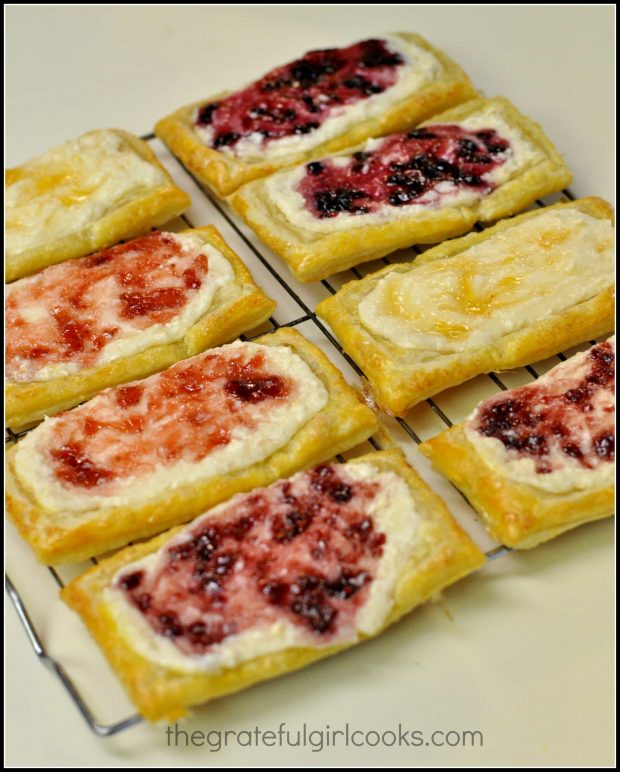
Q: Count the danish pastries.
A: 8